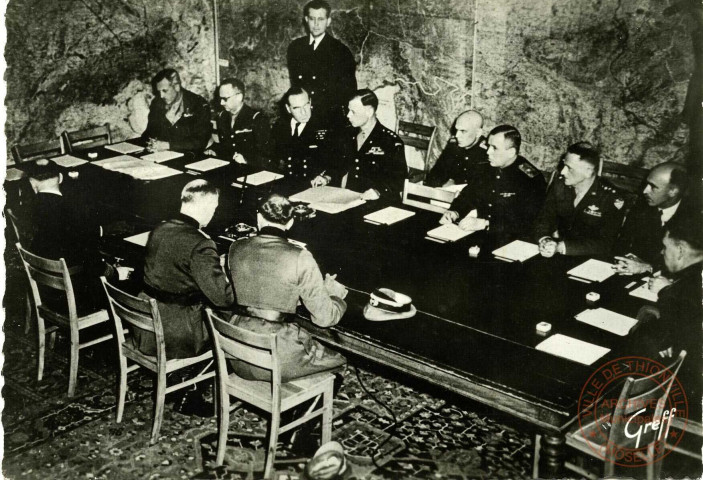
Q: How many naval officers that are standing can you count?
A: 1